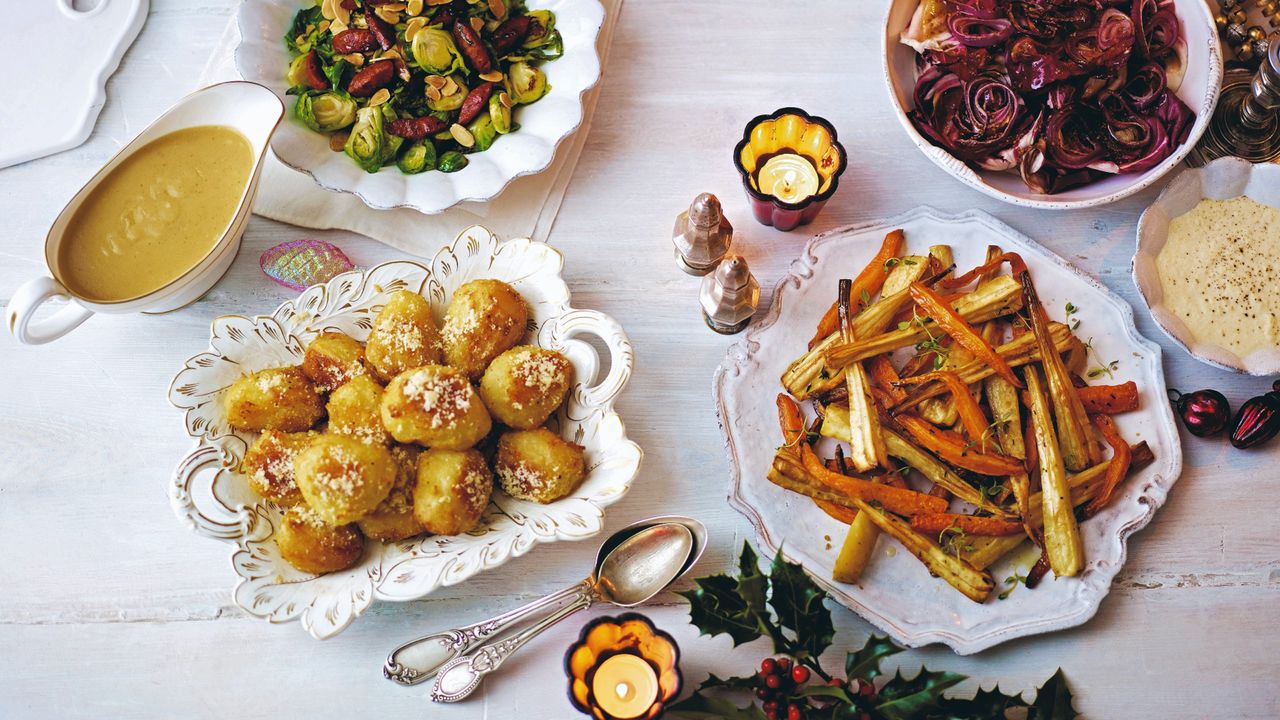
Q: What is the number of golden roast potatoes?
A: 13